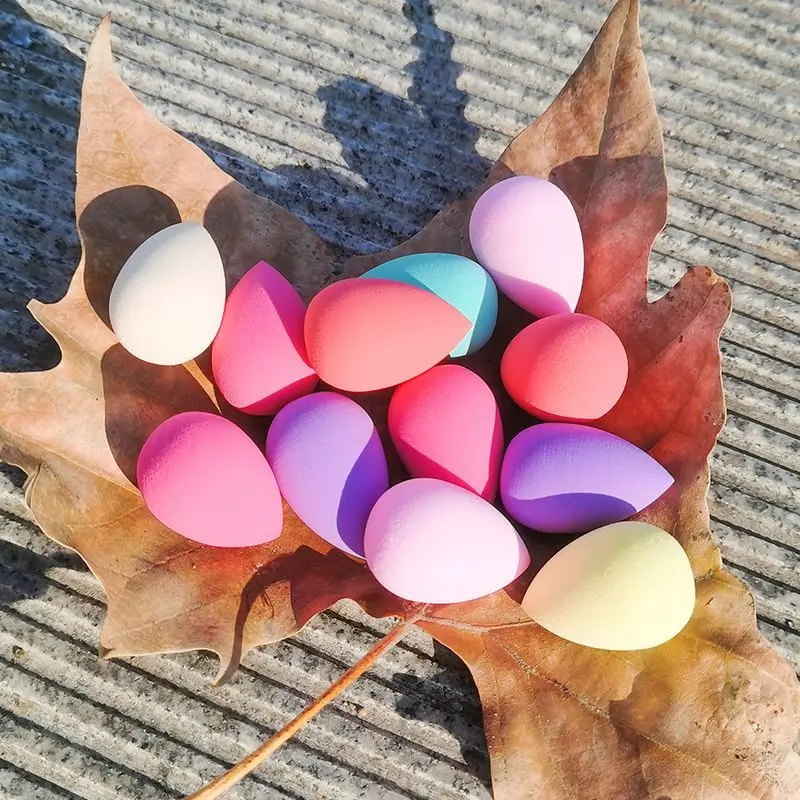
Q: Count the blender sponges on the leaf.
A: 12